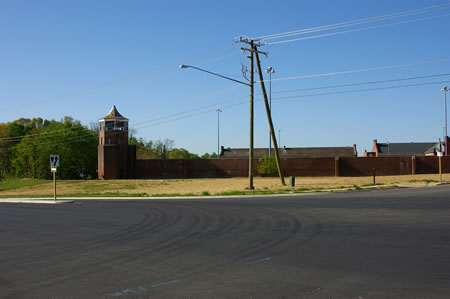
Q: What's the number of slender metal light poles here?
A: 4